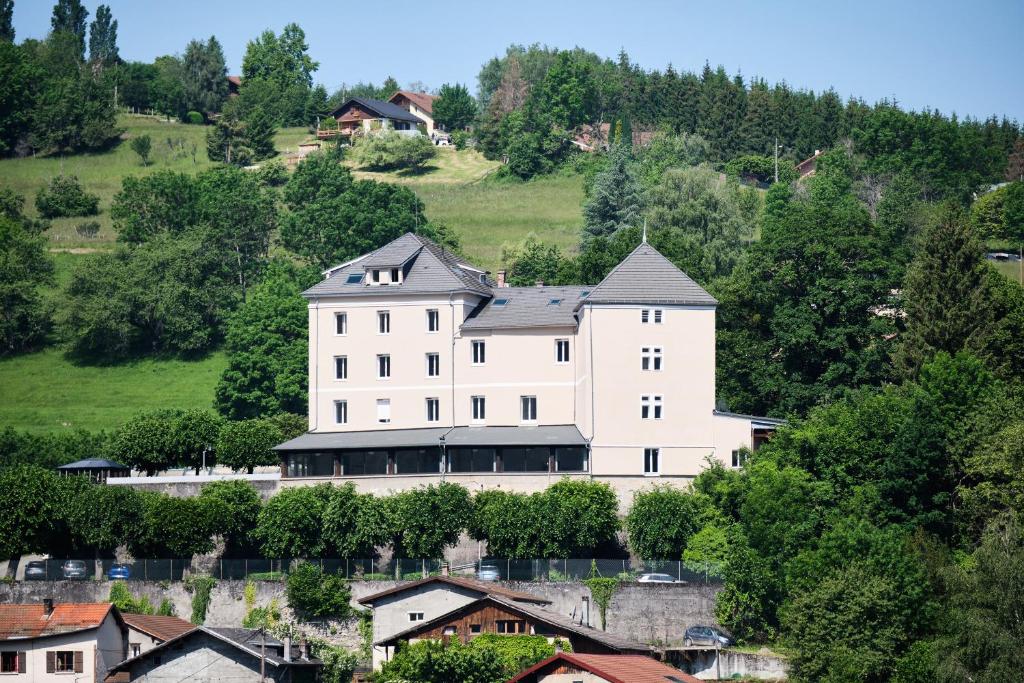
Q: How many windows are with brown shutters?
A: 2